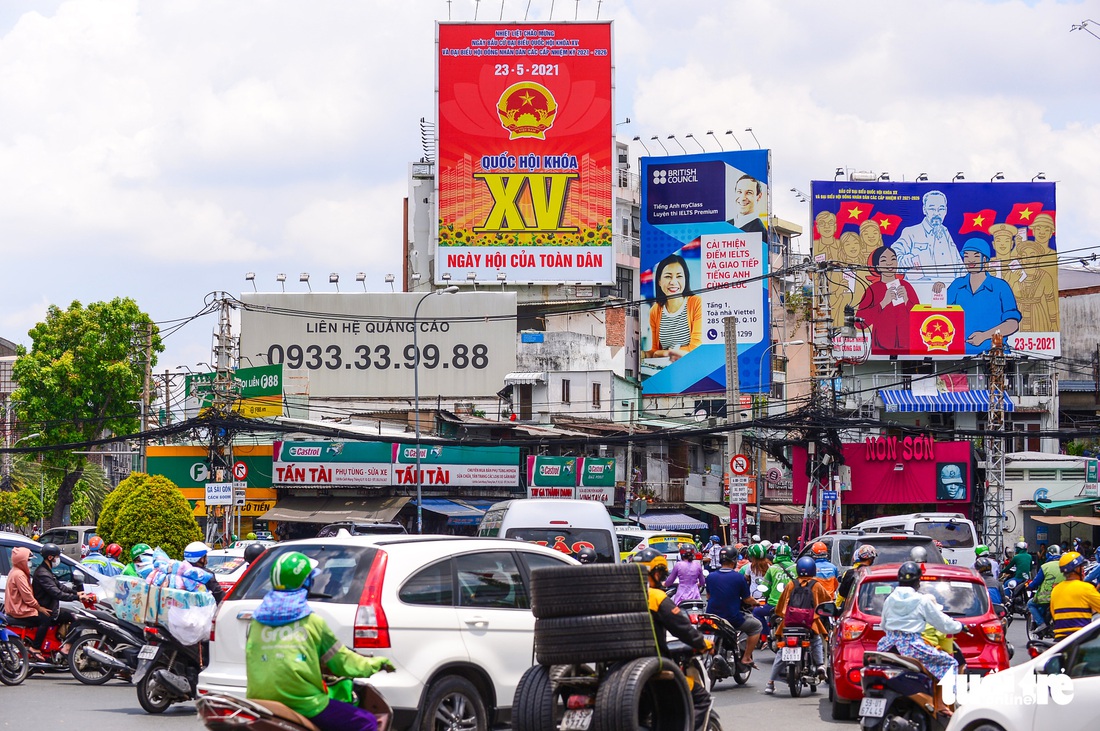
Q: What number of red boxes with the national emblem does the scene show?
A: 1